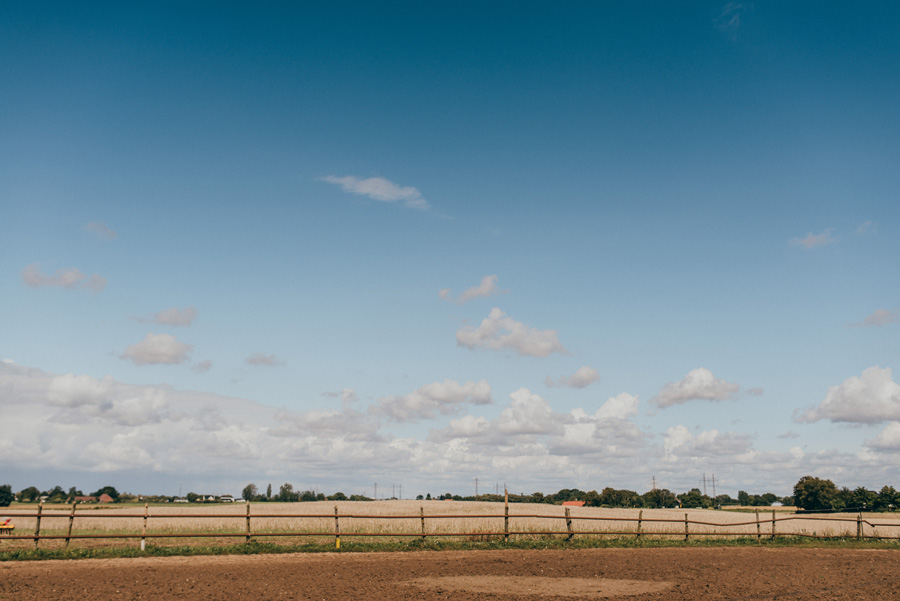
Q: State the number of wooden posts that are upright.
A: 13